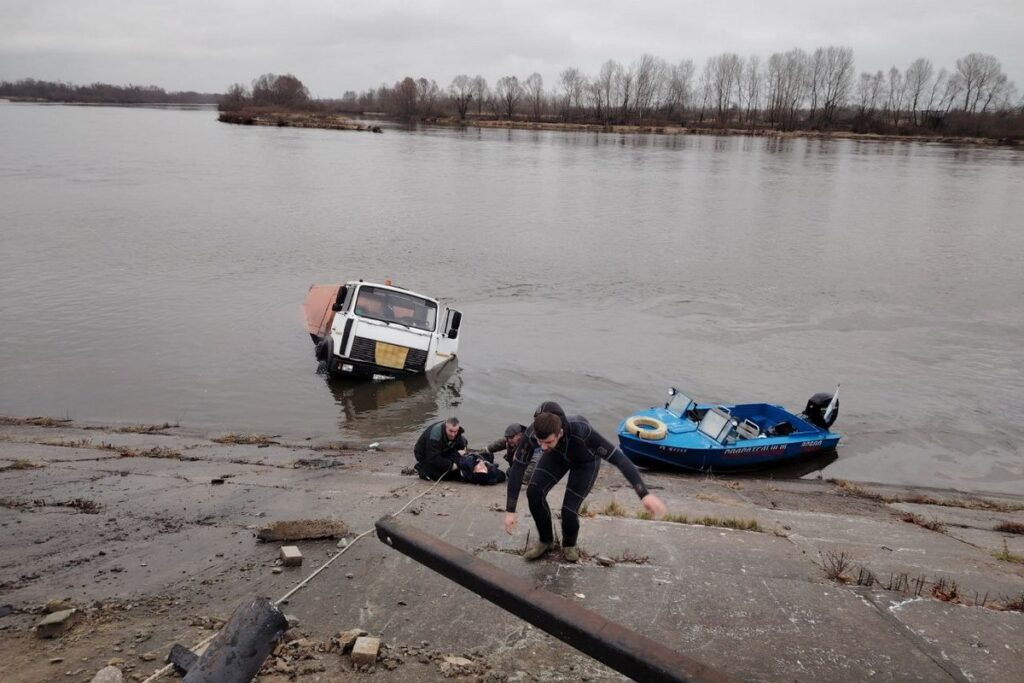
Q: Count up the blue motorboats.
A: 1